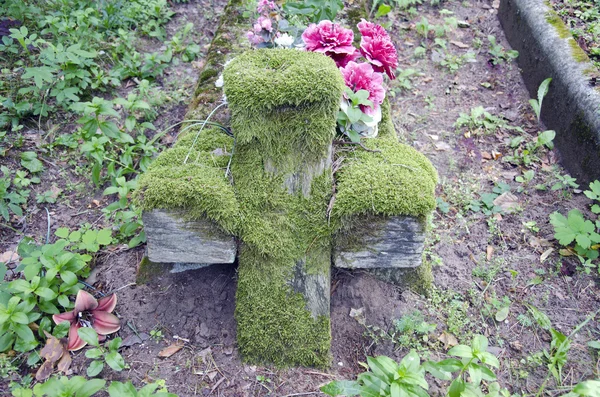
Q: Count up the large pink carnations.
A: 3